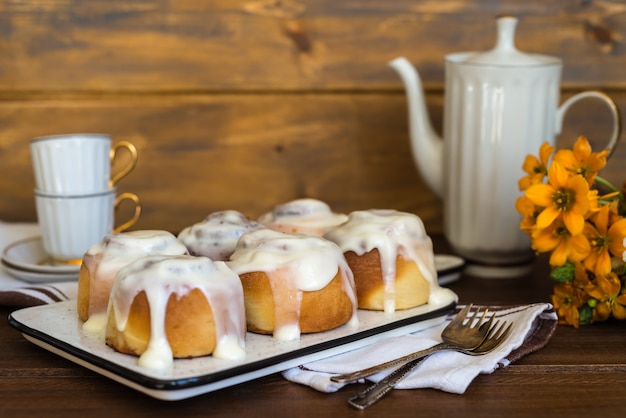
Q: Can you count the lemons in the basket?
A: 0